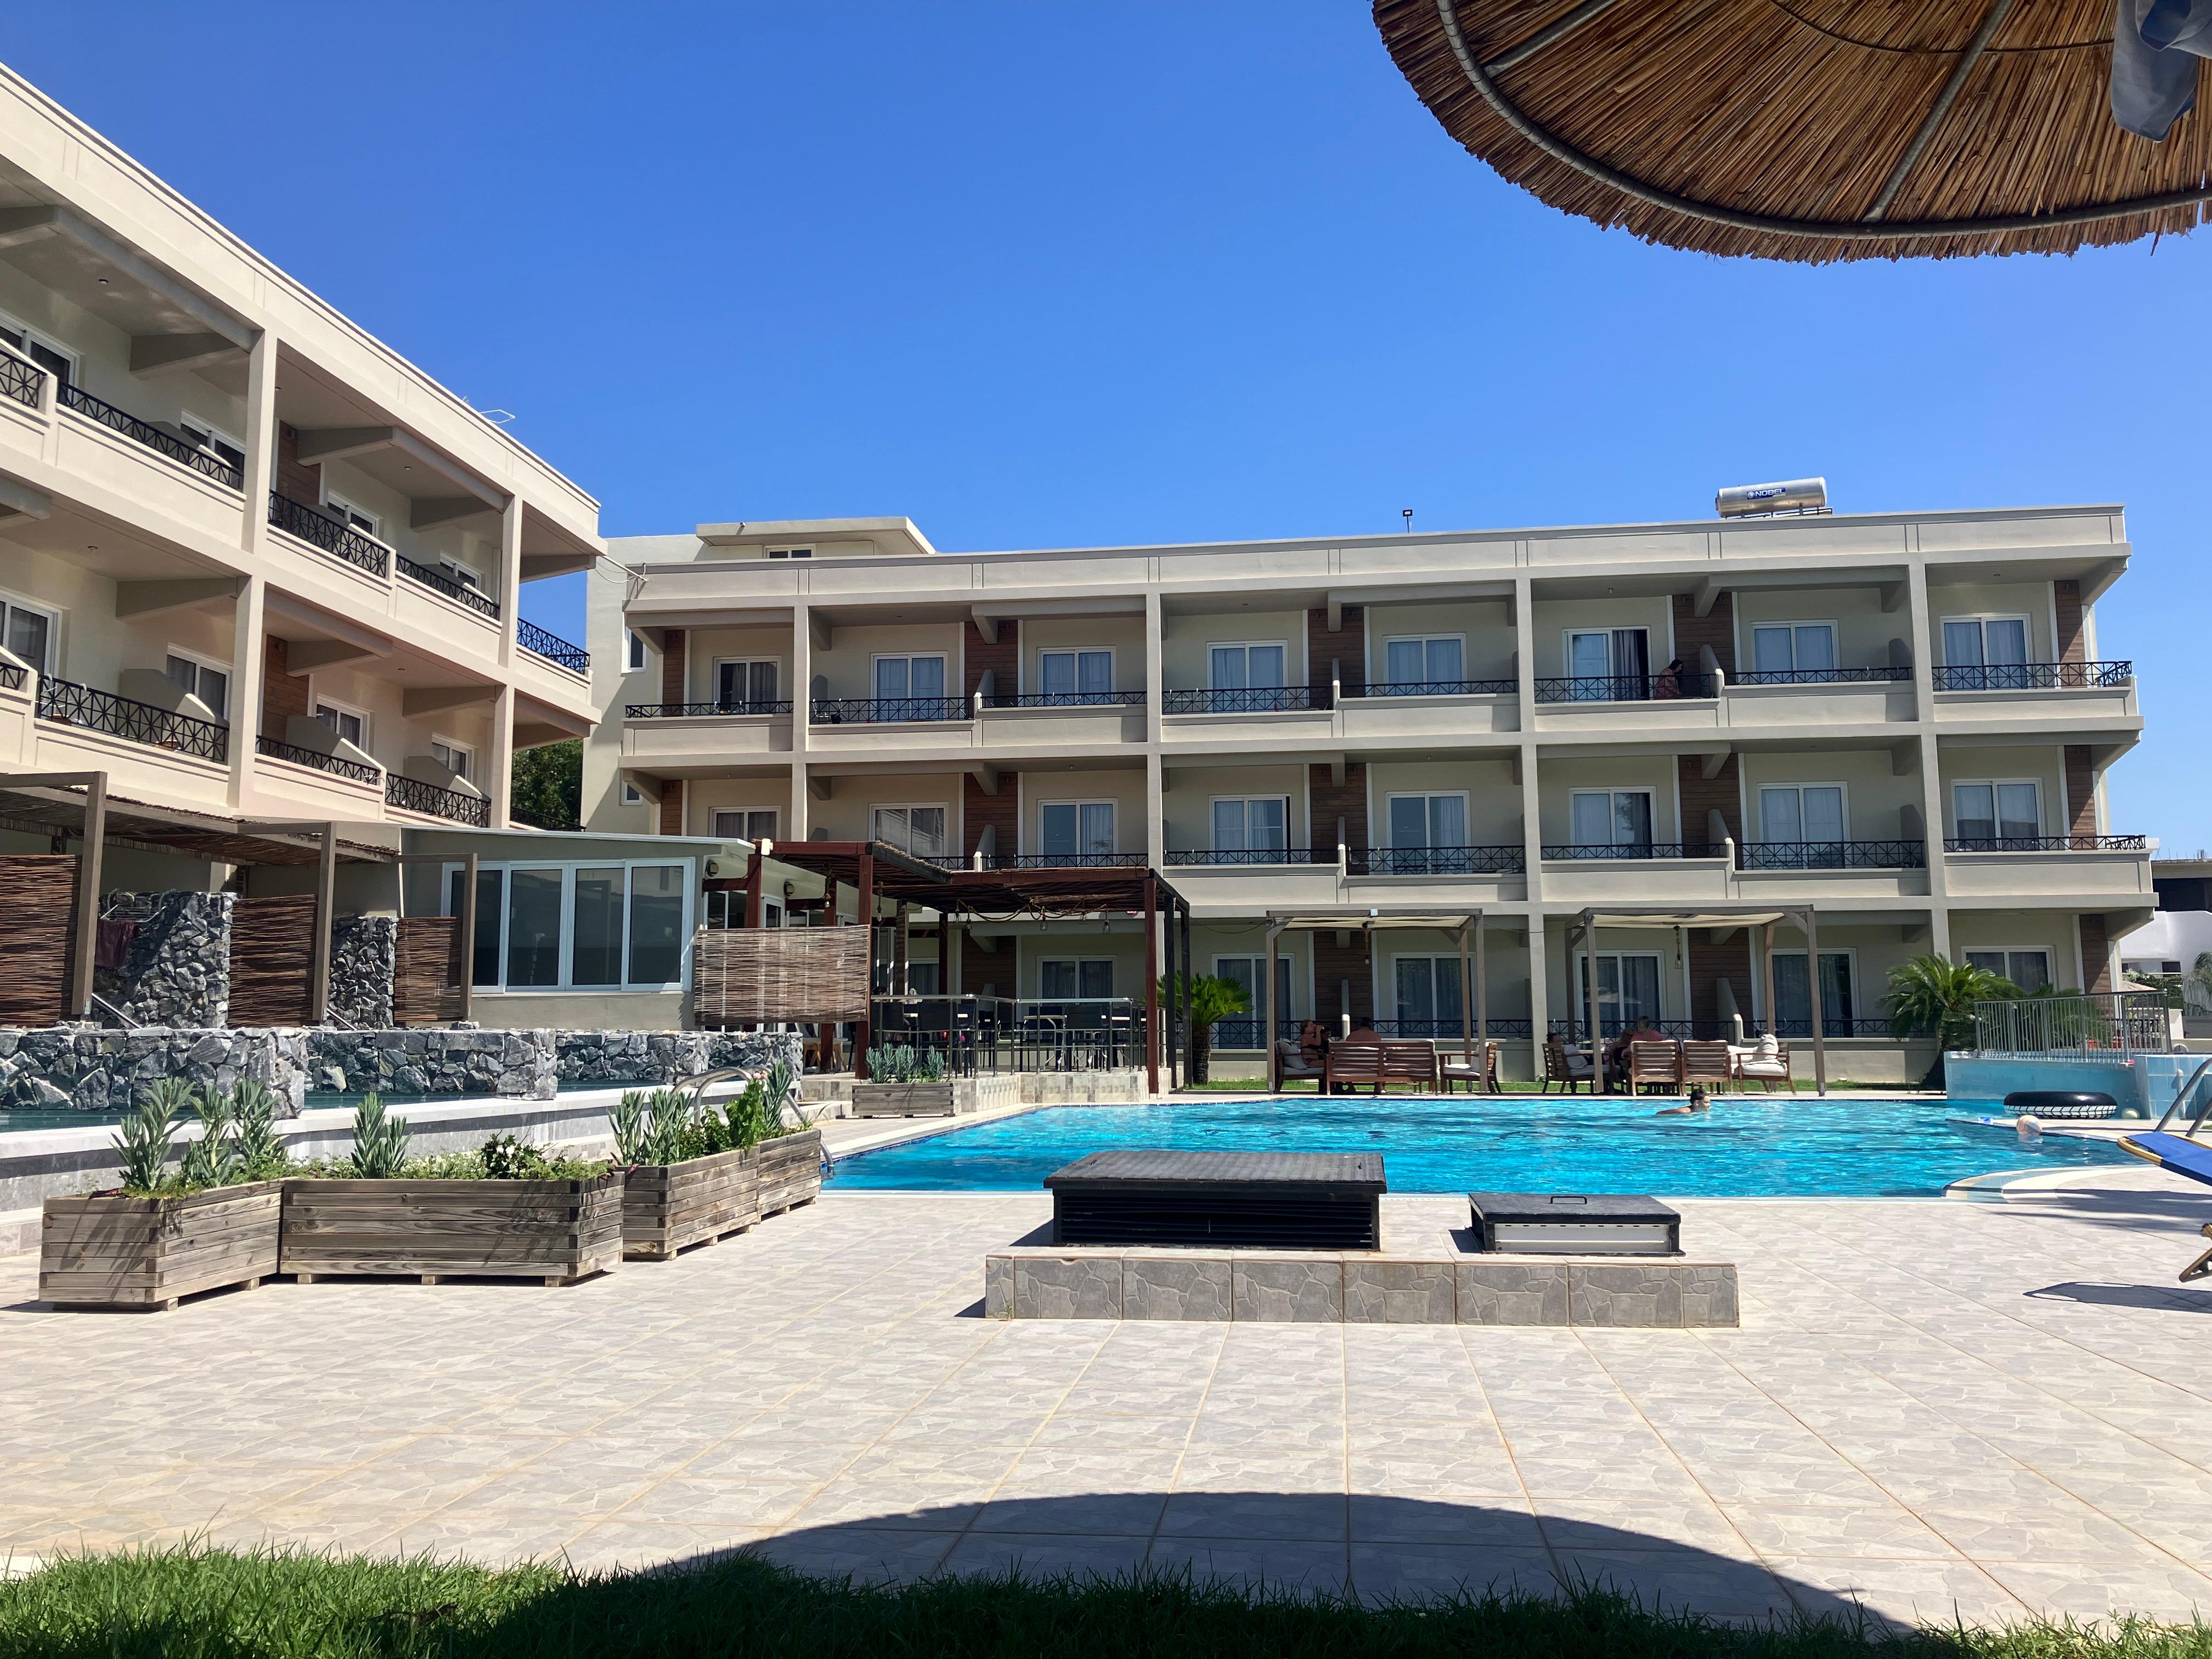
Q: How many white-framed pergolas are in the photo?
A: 2